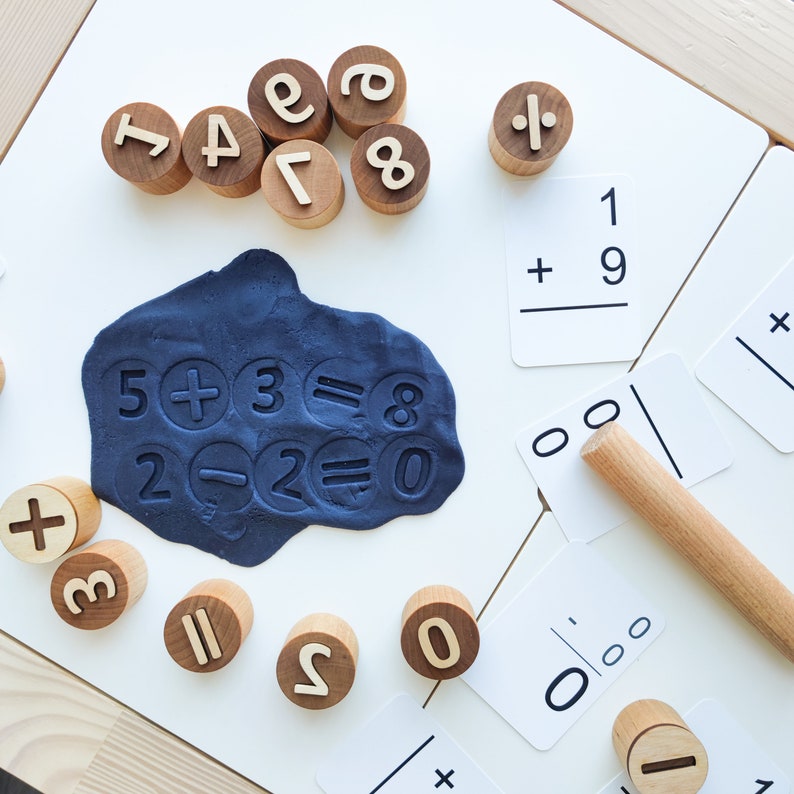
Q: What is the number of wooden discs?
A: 13